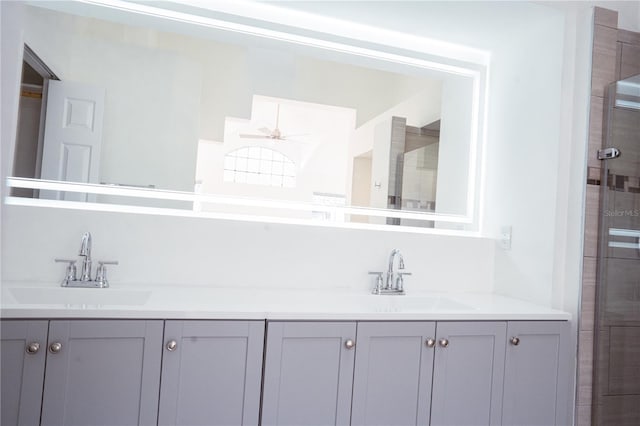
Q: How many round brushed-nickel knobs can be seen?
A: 7